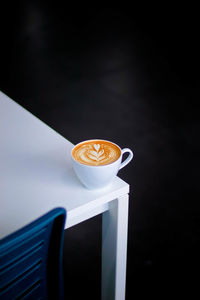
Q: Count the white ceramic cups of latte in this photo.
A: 1